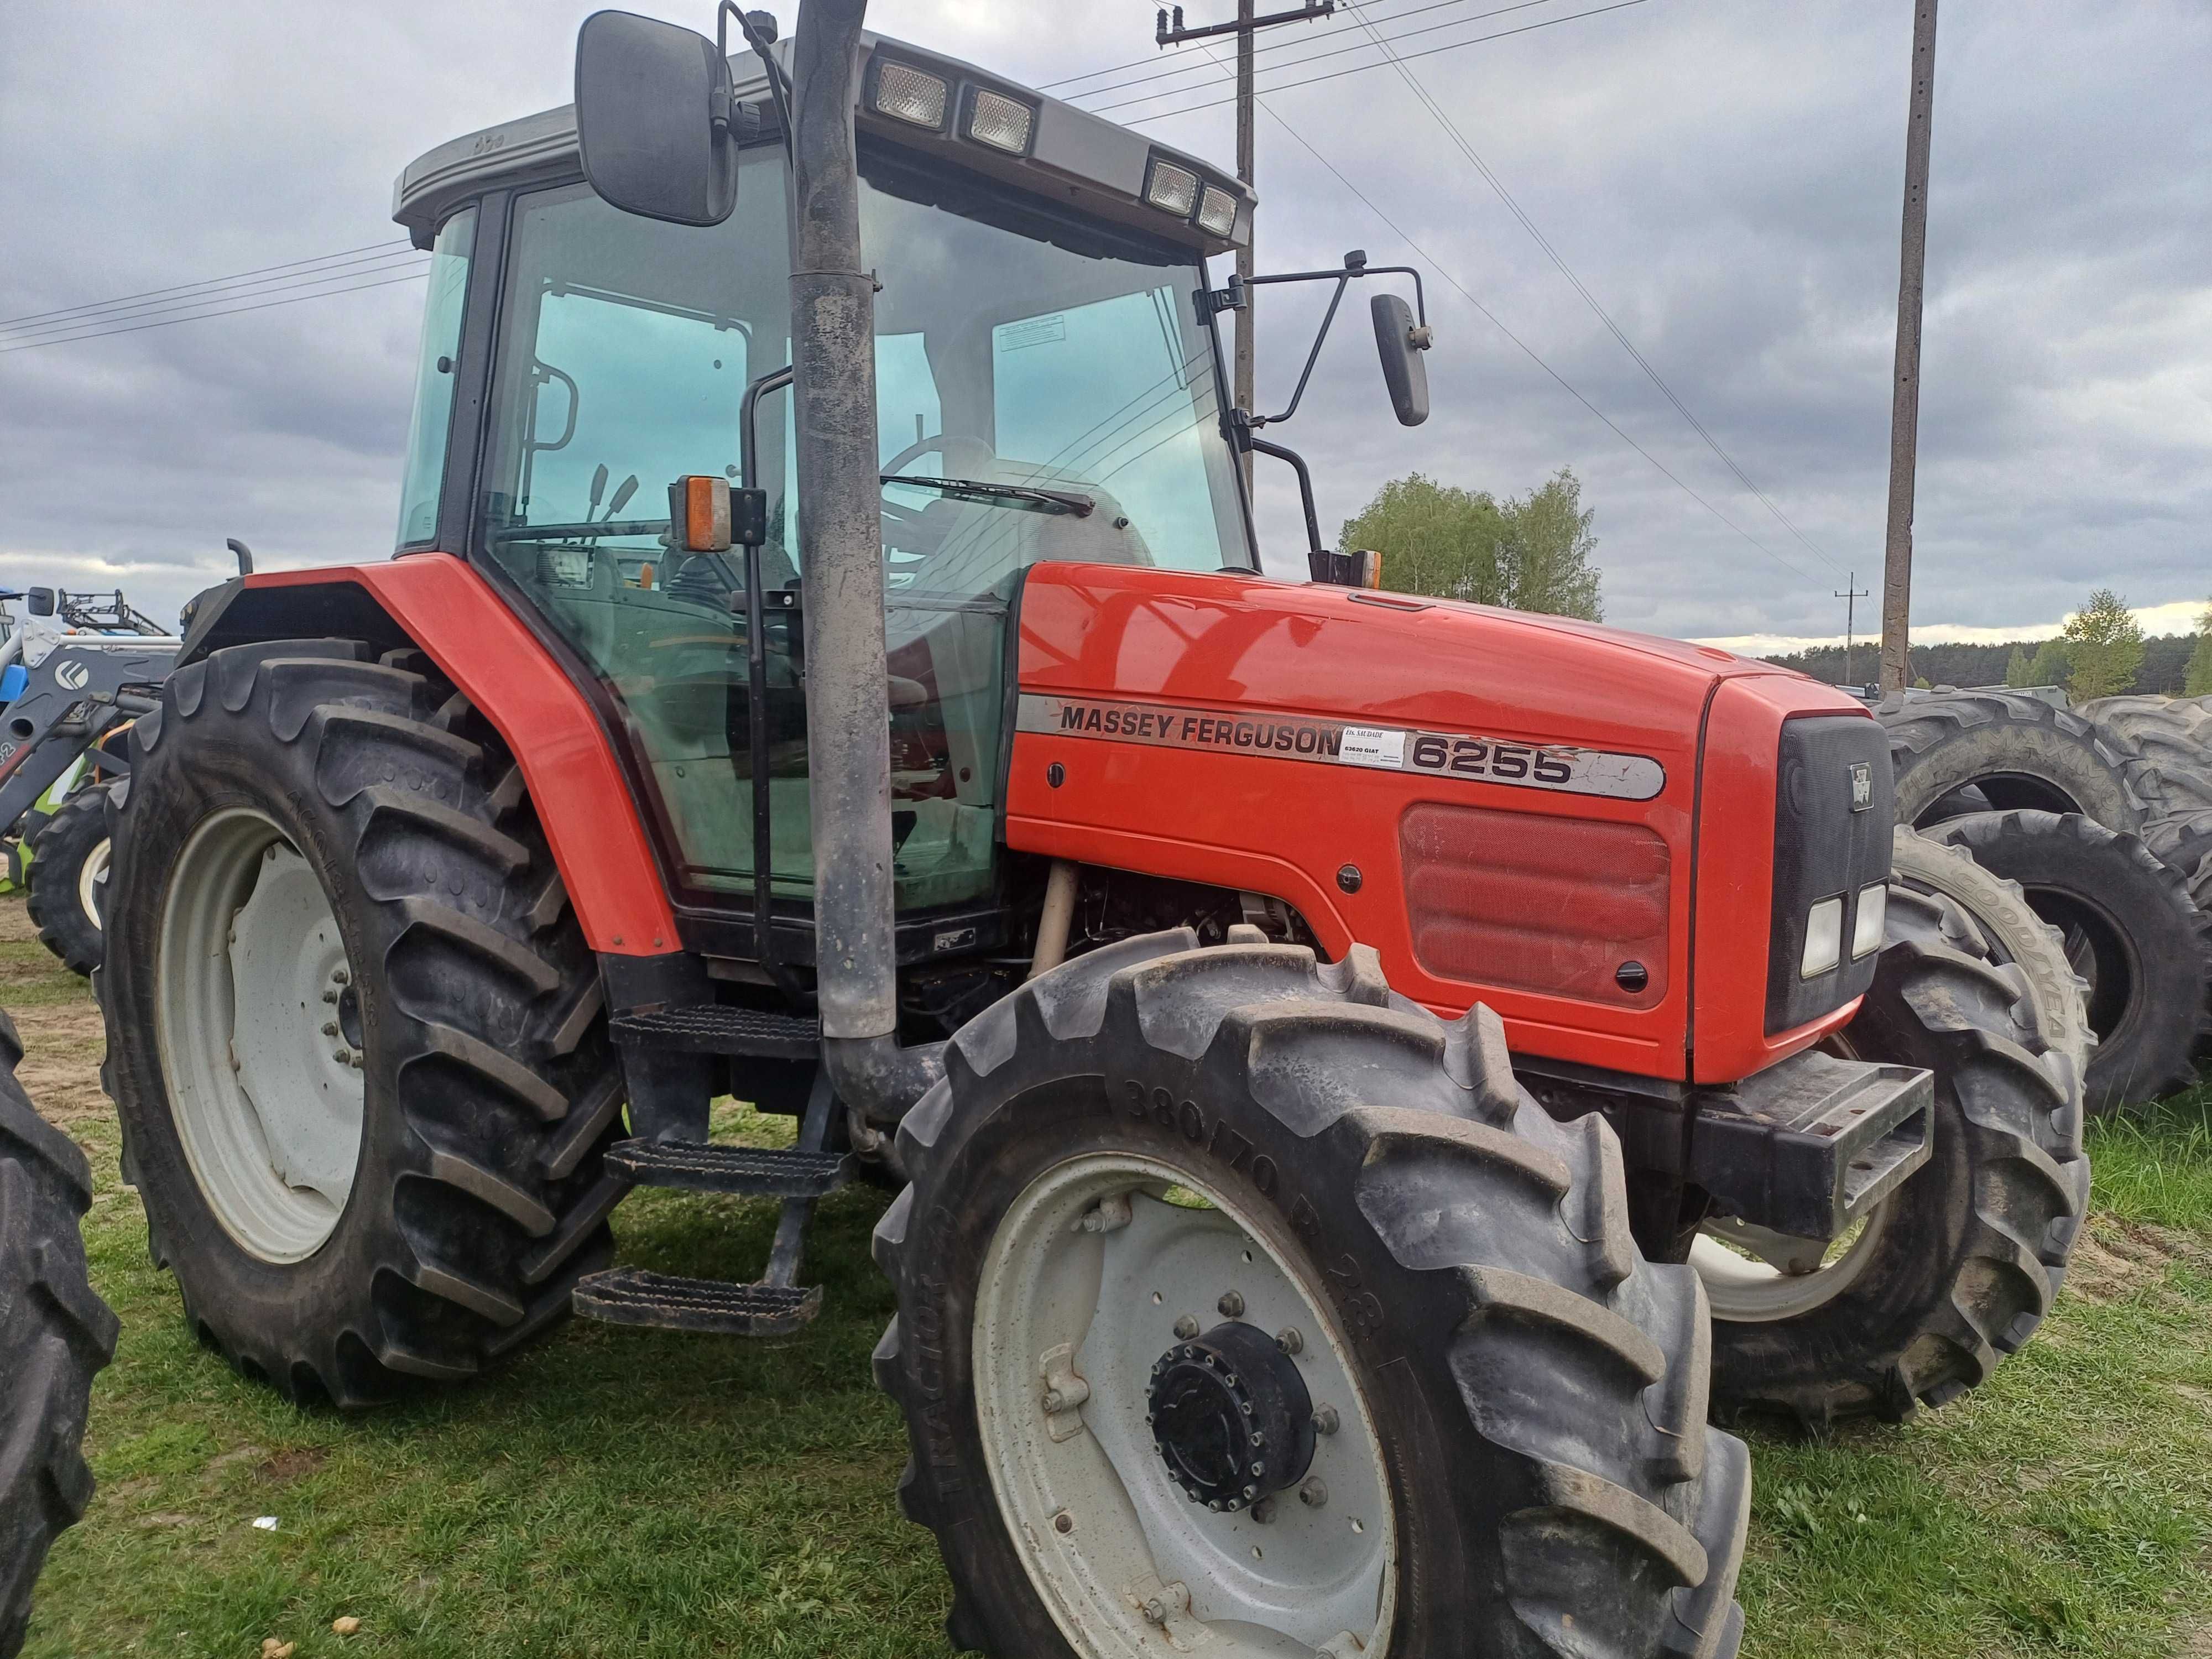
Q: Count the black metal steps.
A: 3